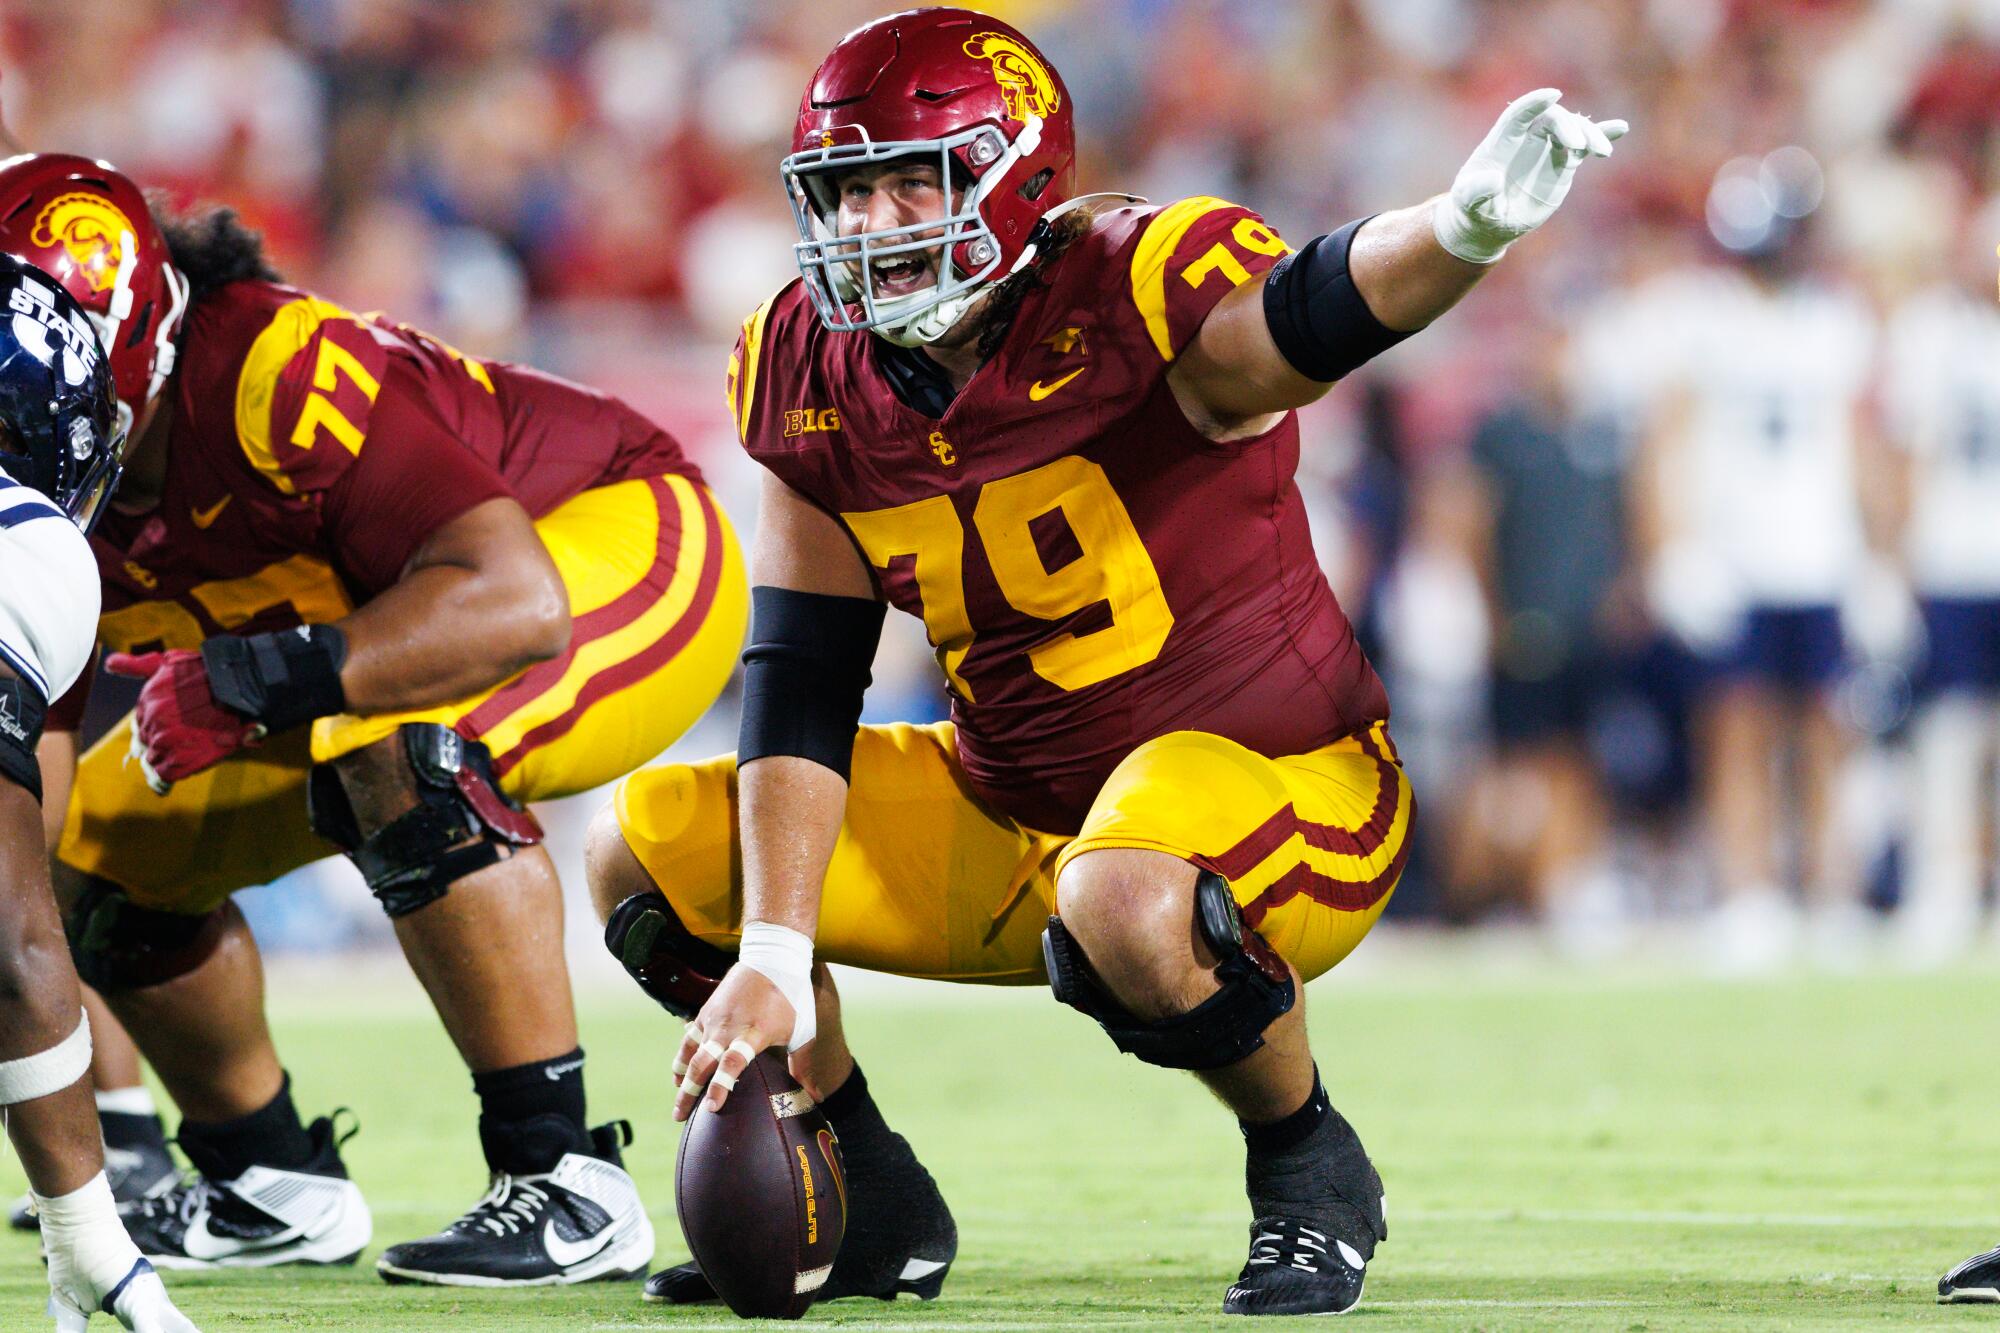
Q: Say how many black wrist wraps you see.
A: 1